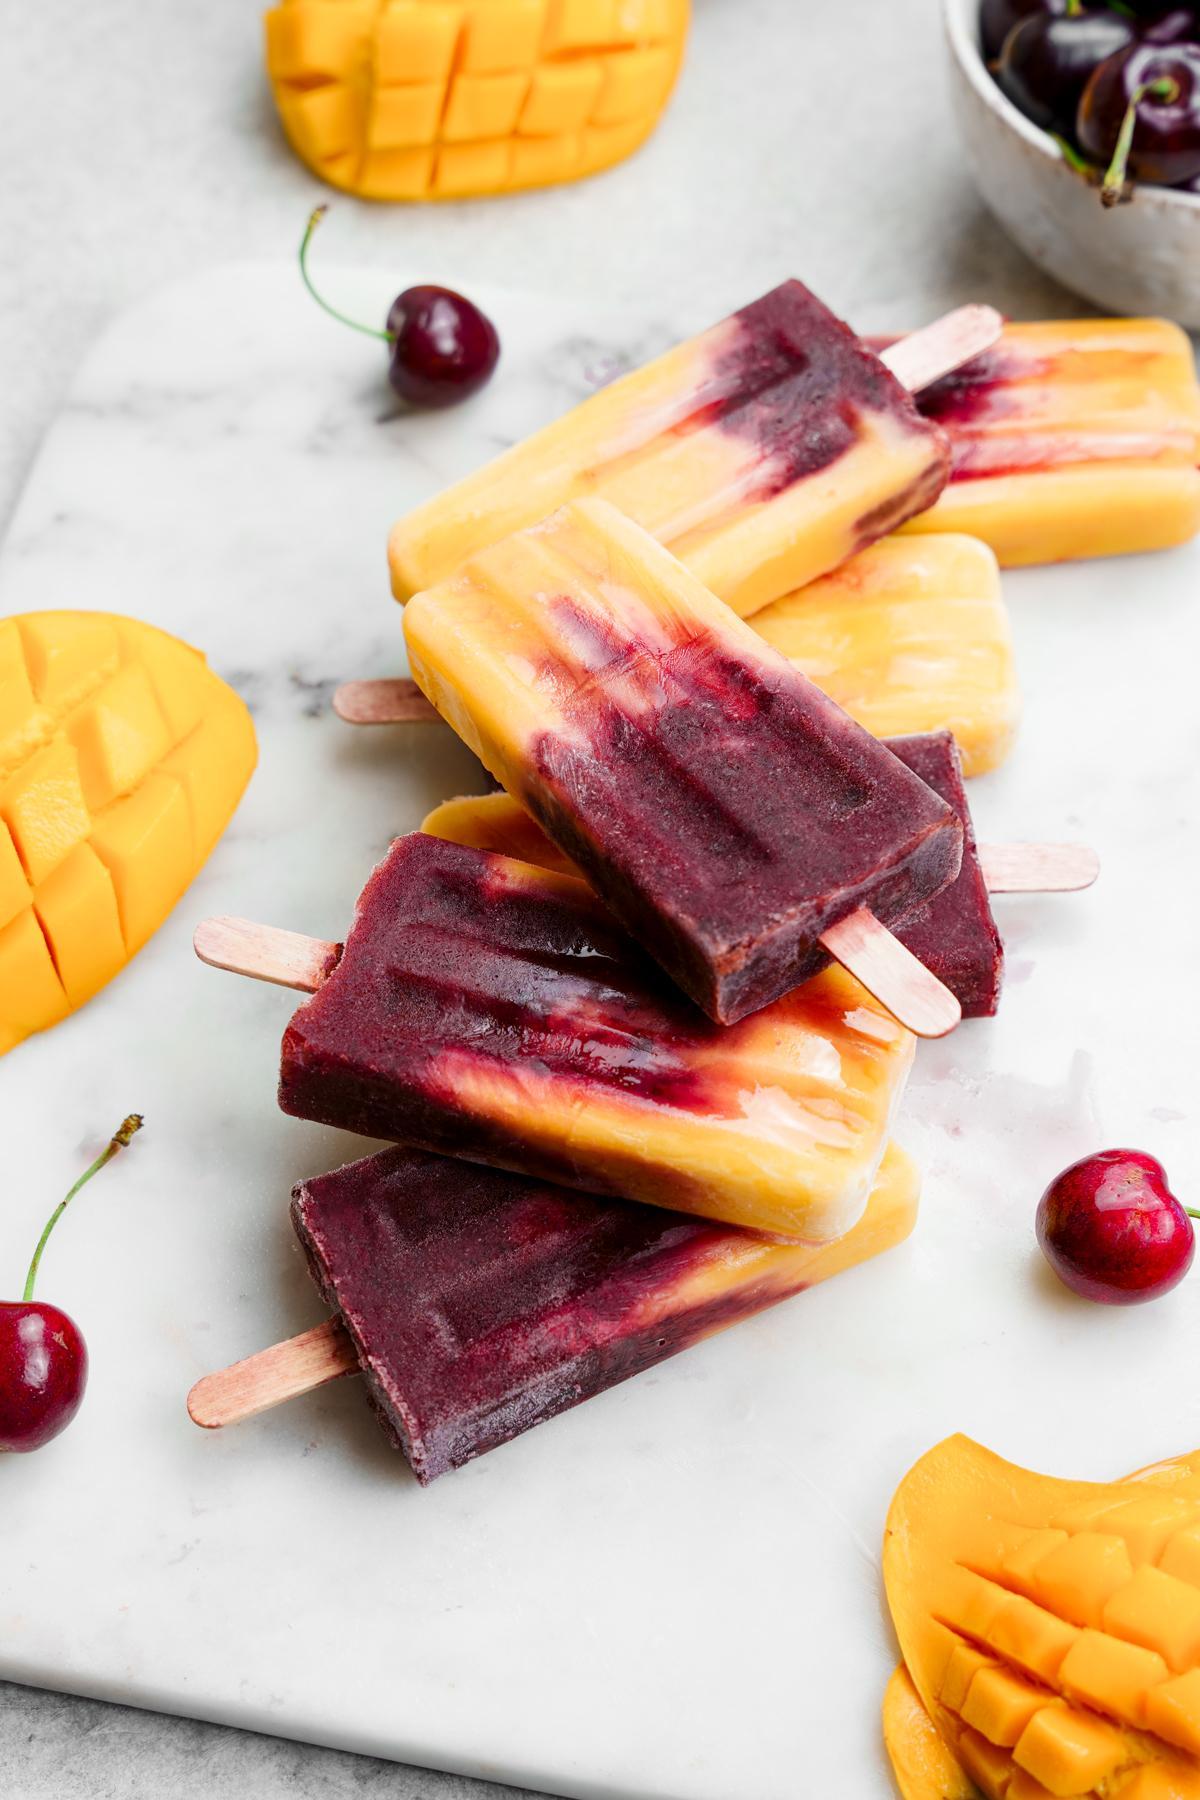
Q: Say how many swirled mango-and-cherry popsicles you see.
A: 7